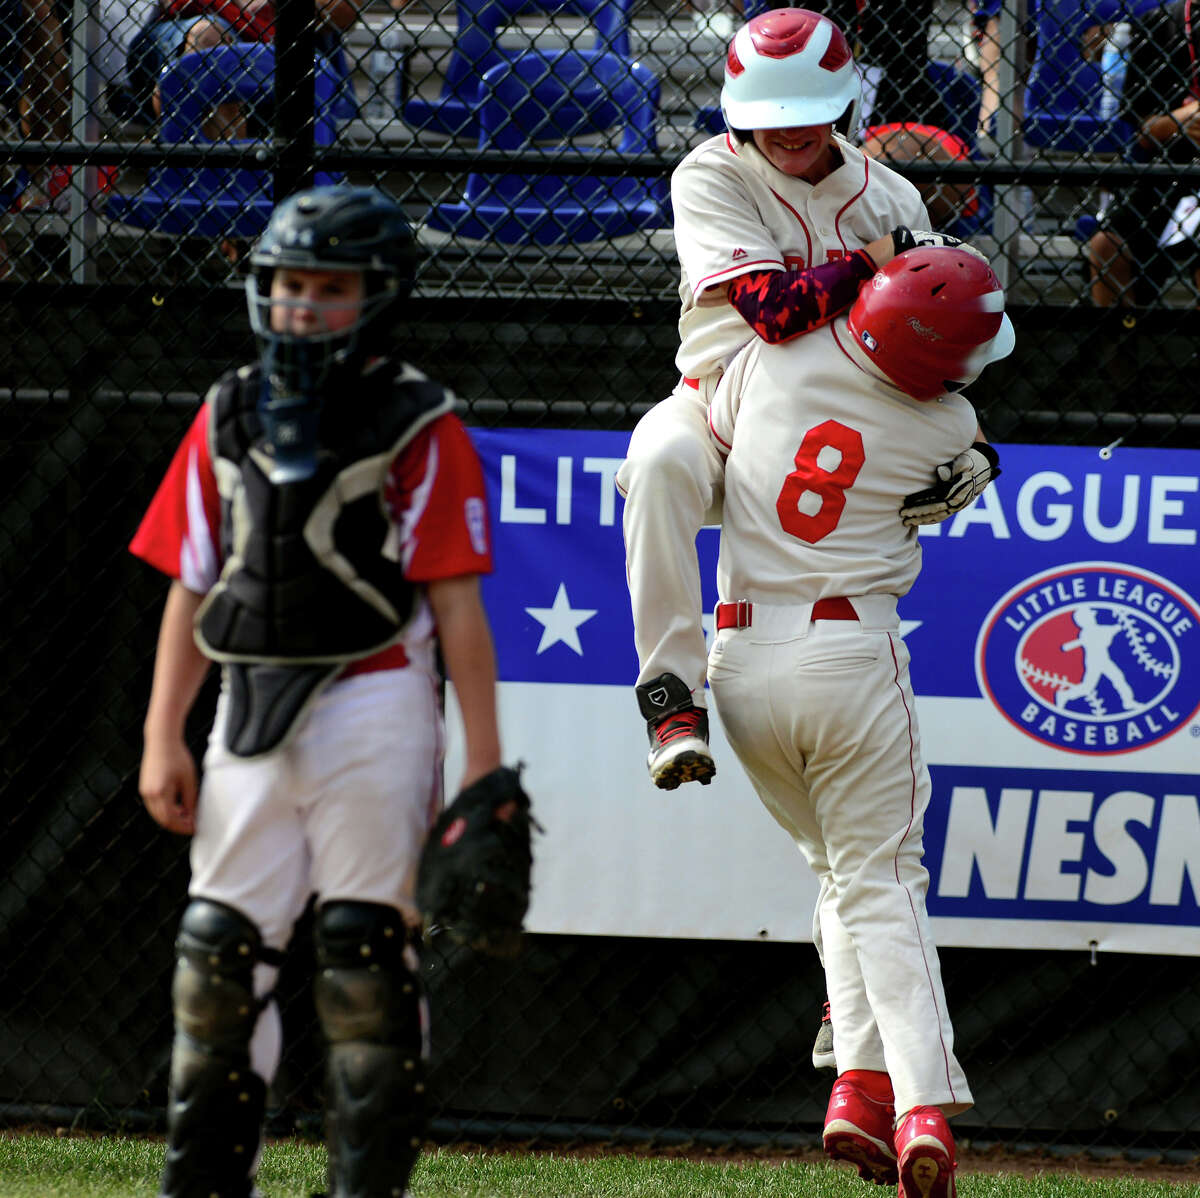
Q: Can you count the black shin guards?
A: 2